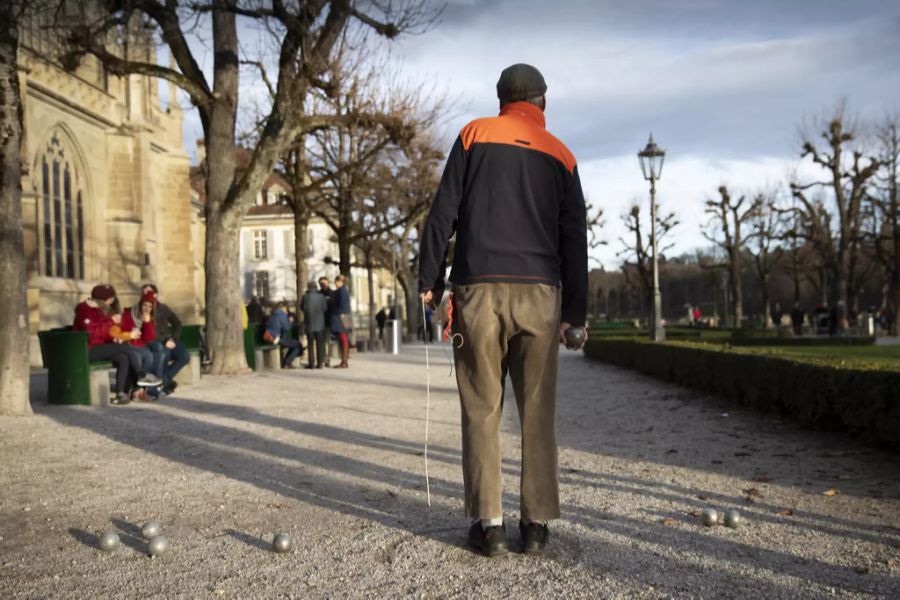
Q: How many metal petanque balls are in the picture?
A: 7